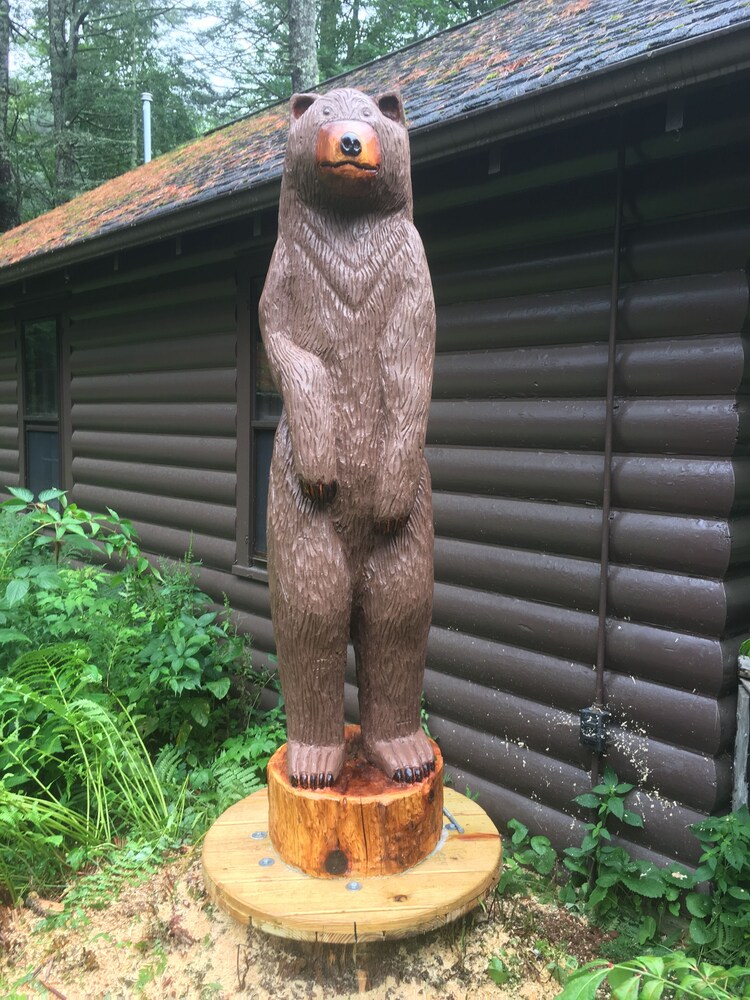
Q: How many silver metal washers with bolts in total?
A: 4